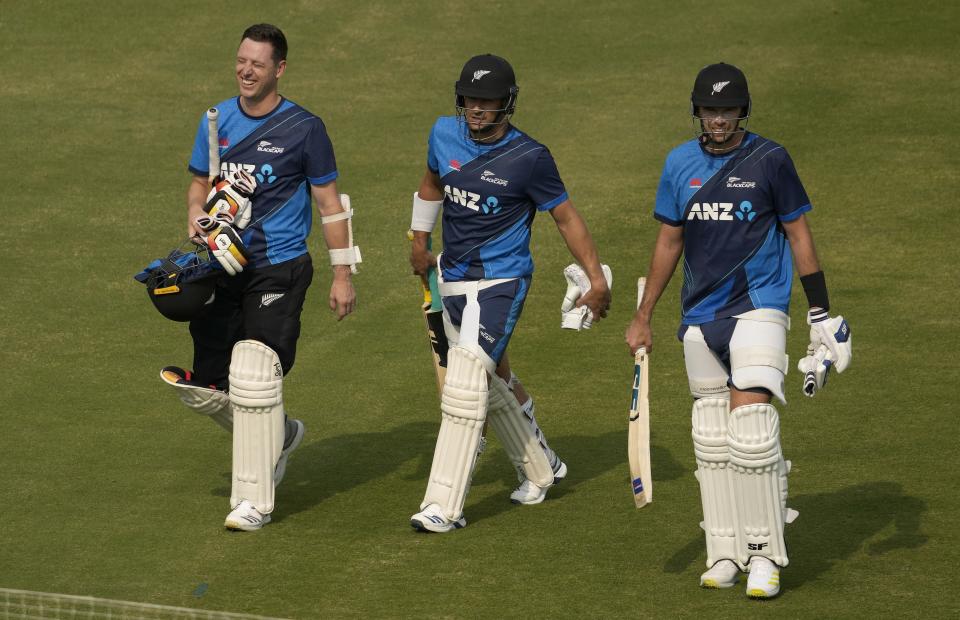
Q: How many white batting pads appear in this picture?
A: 6